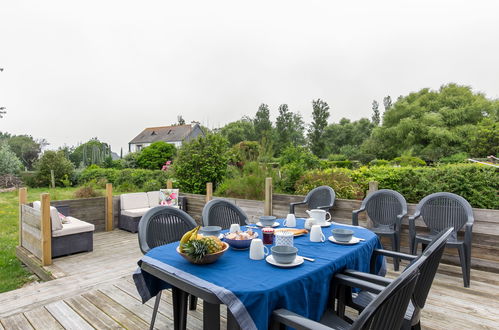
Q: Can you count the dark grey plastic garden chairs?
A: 7